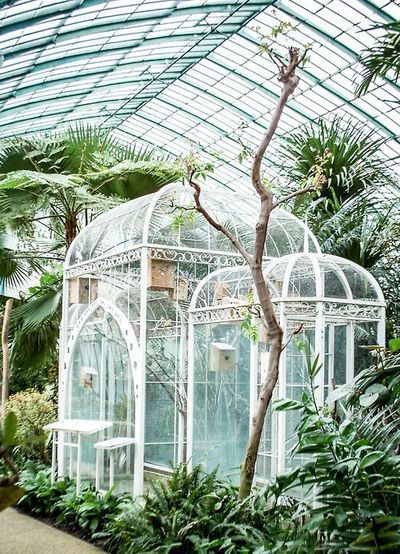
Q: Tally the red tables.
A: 0